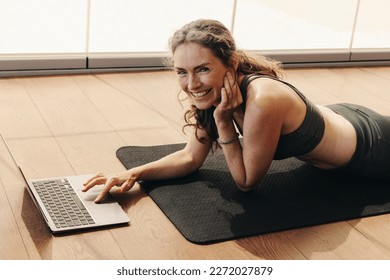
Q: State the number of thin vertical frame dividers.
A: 3